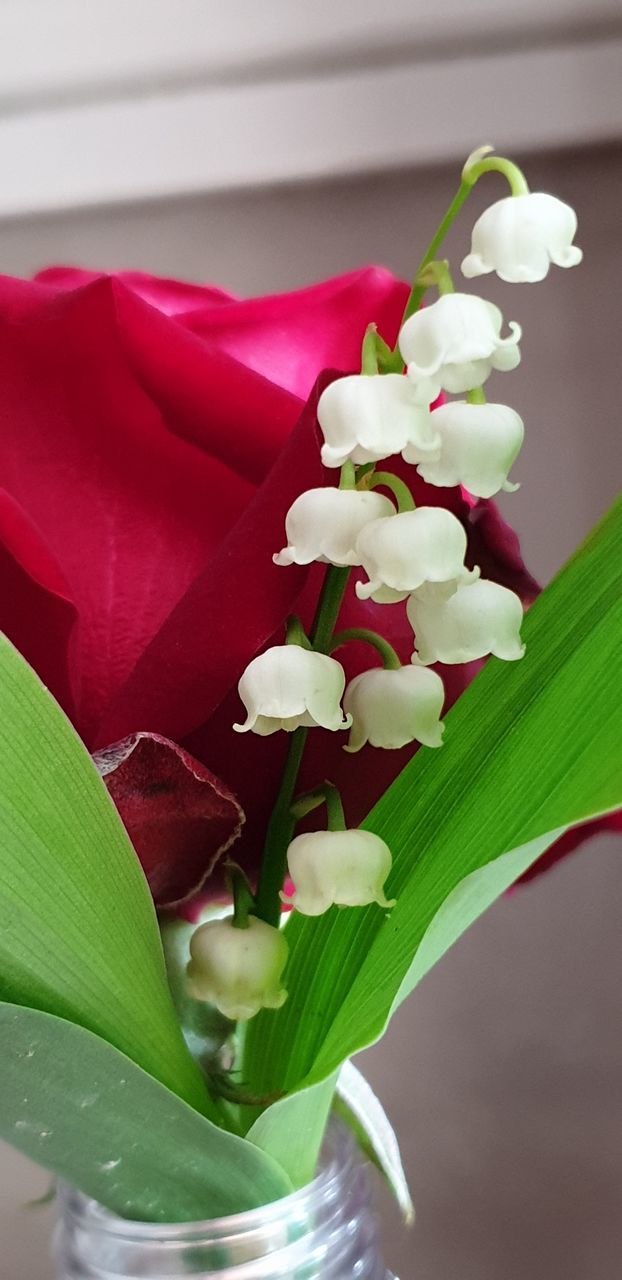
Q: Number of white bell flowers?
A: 11